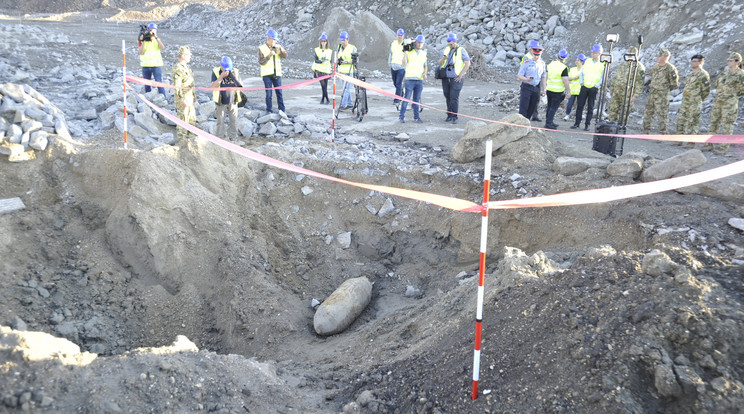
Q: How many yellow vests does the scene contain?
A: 12